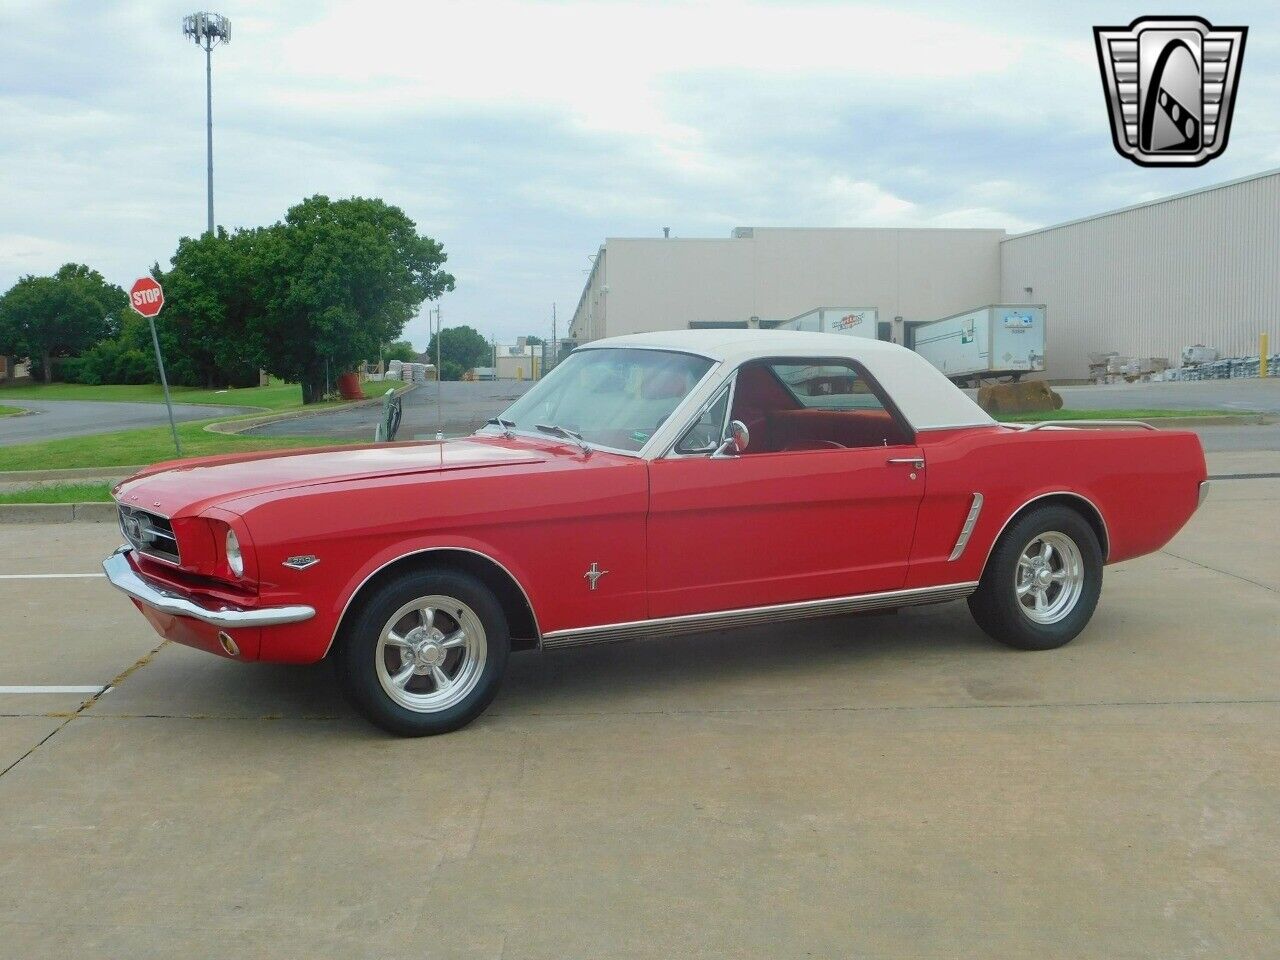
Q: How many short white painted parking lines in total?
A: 2